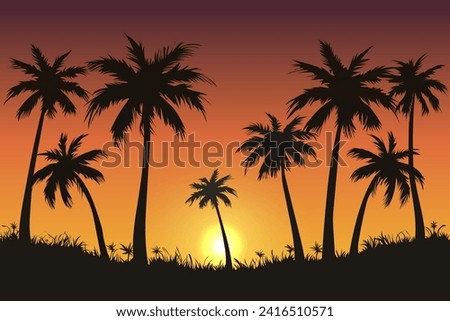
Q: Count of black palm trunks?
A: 8